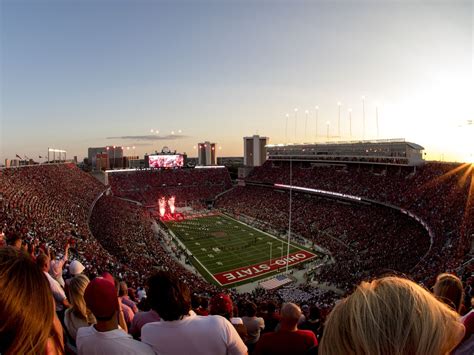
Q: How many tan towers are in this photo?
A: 2